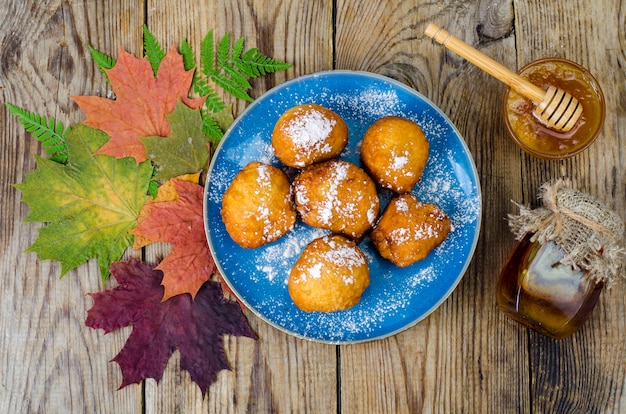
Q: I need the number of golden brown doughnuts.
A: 6